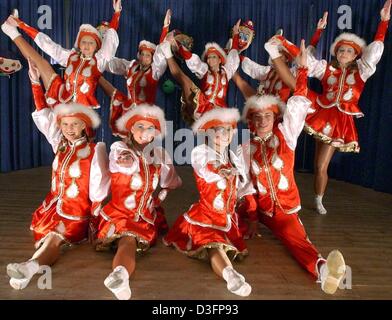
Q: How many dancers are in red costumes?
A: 9